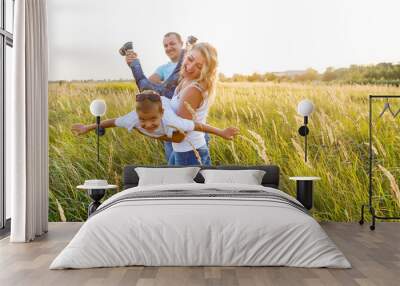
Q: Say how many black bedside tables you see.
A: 2